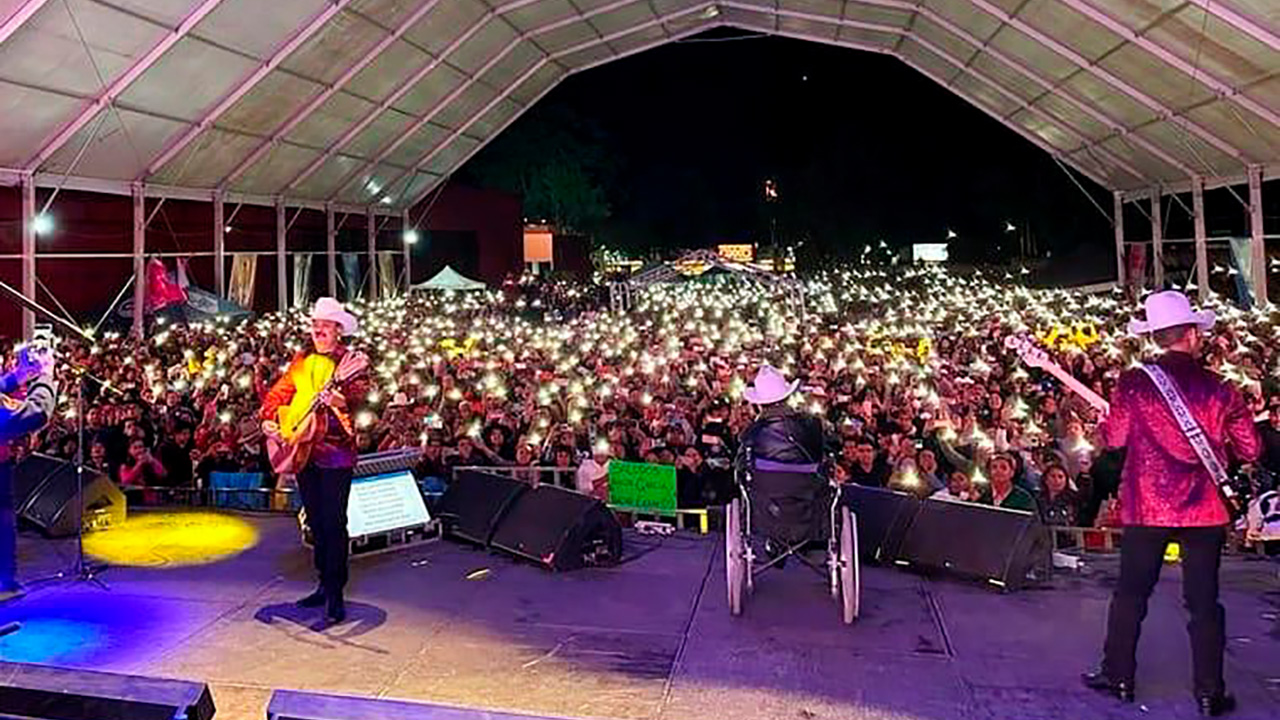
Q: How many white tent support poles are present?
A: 11